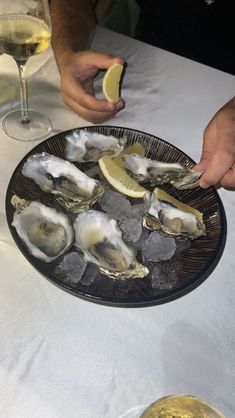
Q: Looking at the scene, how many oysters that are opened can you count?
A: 6